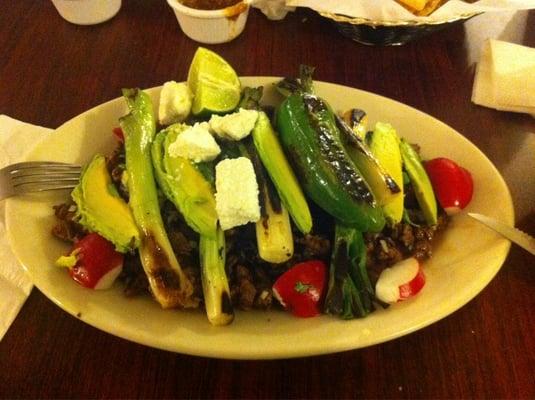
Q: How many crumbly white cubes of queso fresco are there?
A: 4